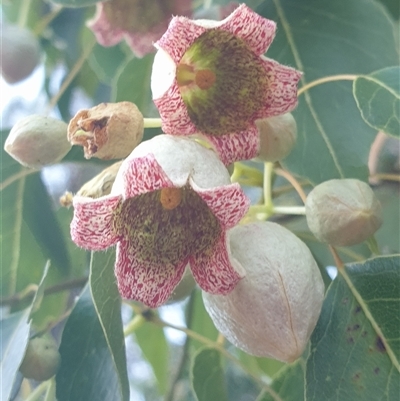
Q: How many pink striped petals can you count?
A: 10